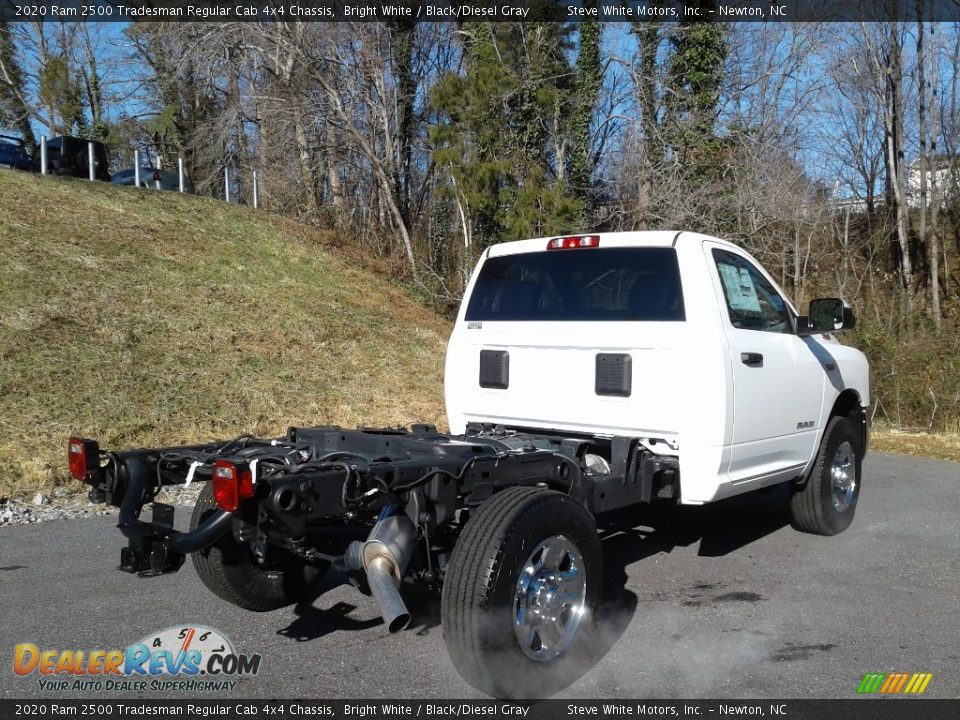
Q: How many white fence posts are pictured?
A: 7